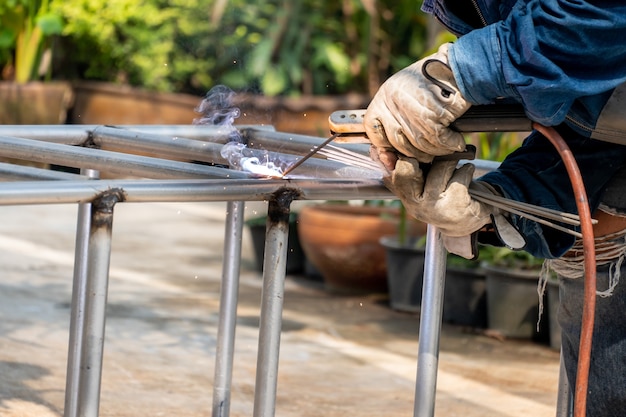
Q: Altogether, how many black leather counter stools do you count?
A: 0